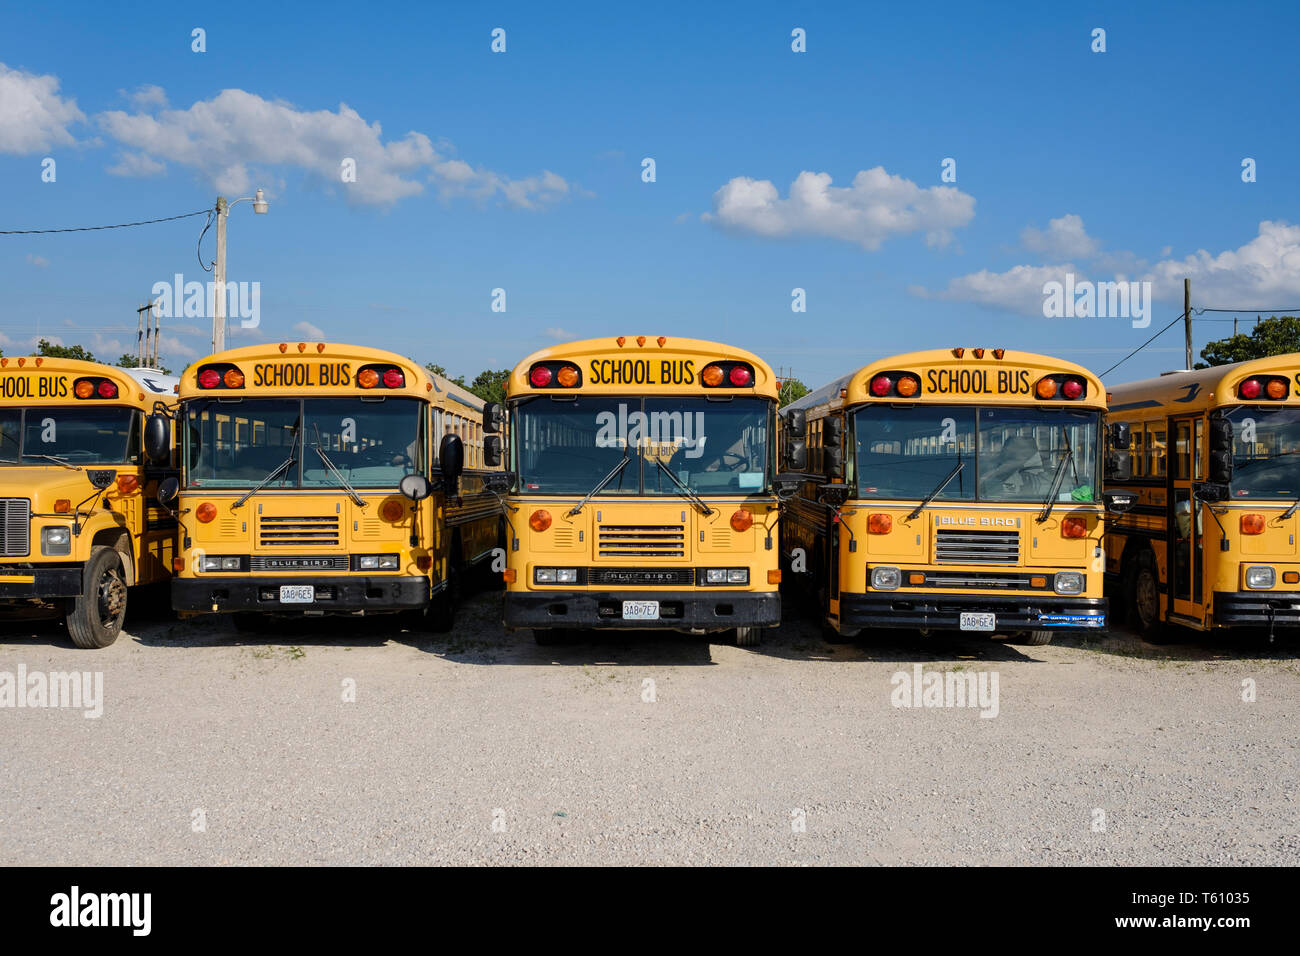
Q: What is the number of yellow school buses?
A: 5